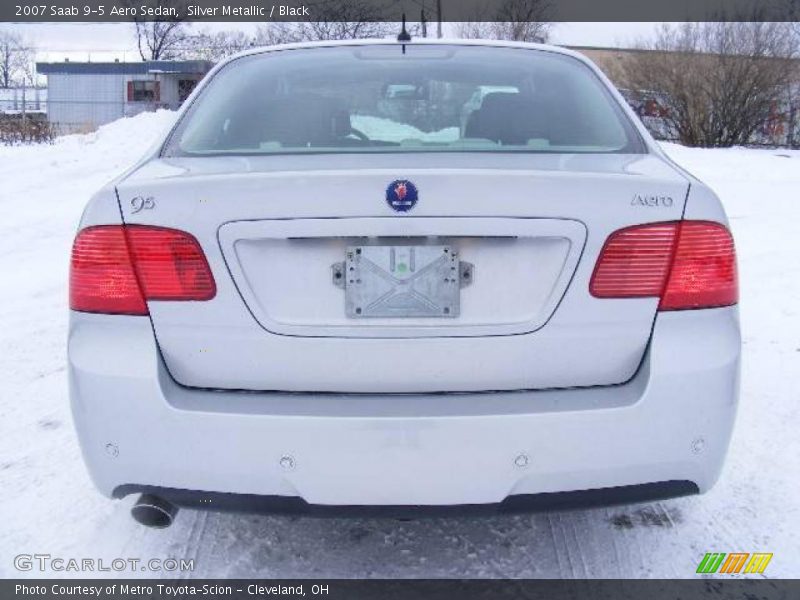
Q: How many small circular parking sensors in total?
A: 4